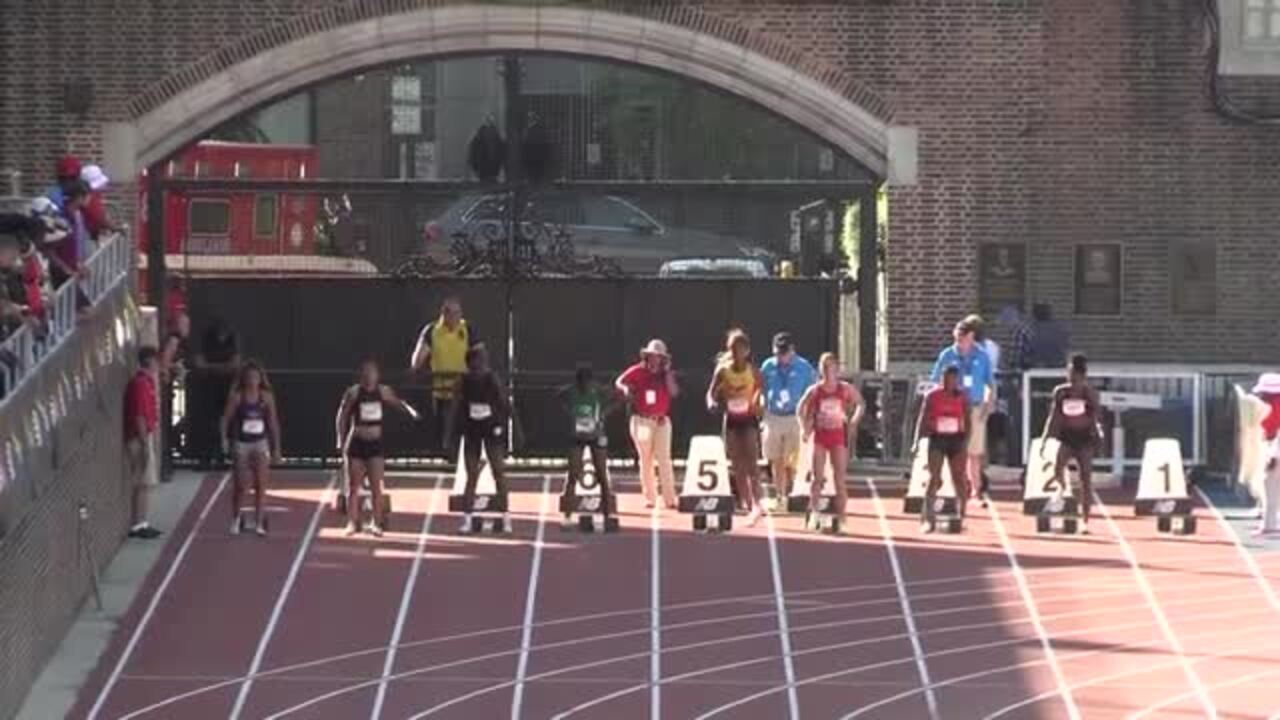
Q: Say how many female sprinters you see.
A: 8